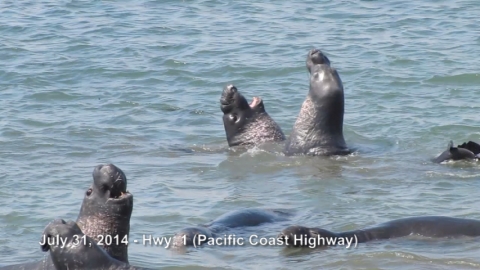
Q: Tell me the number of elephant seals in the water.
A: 7